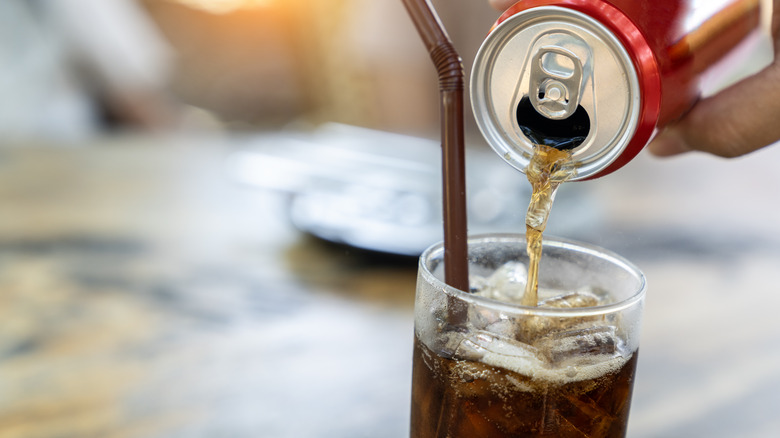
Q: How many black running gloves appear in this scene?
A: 0